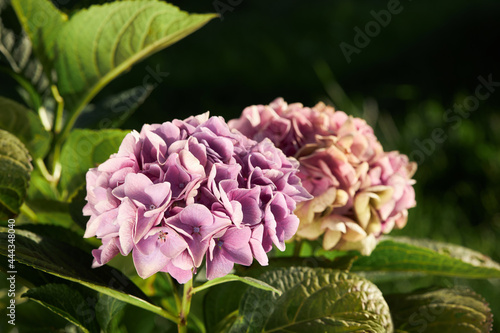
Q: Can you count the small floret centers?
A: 5